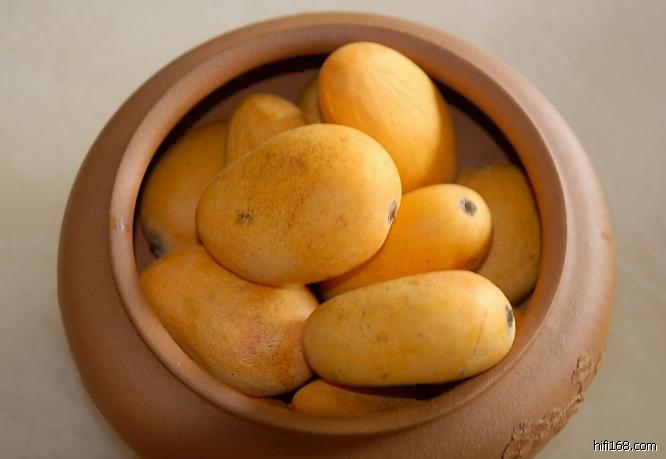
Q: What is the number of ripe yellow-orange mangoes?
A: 10